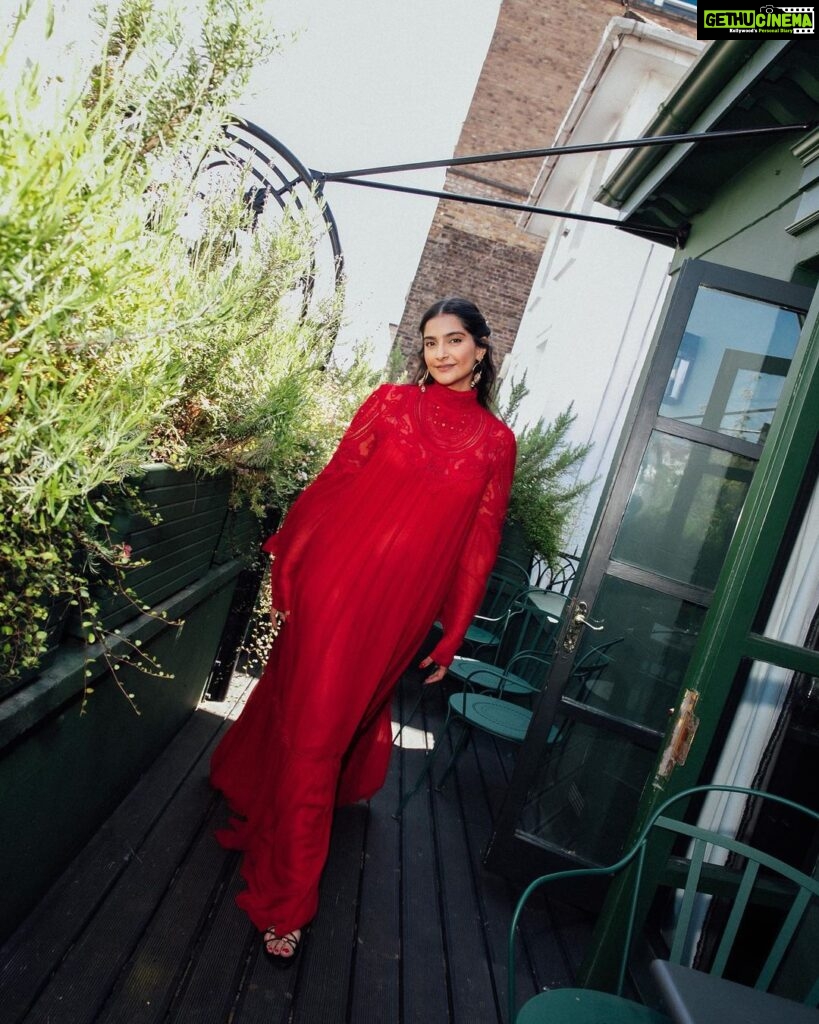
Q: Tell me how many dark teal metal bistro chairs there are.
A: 4